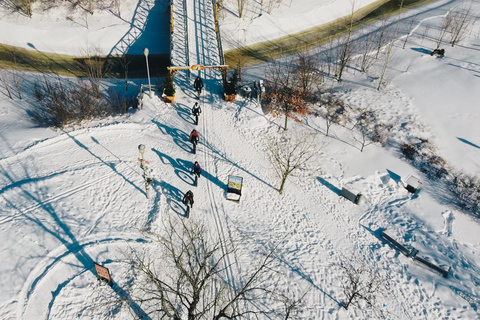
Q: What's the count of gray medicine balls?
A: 0